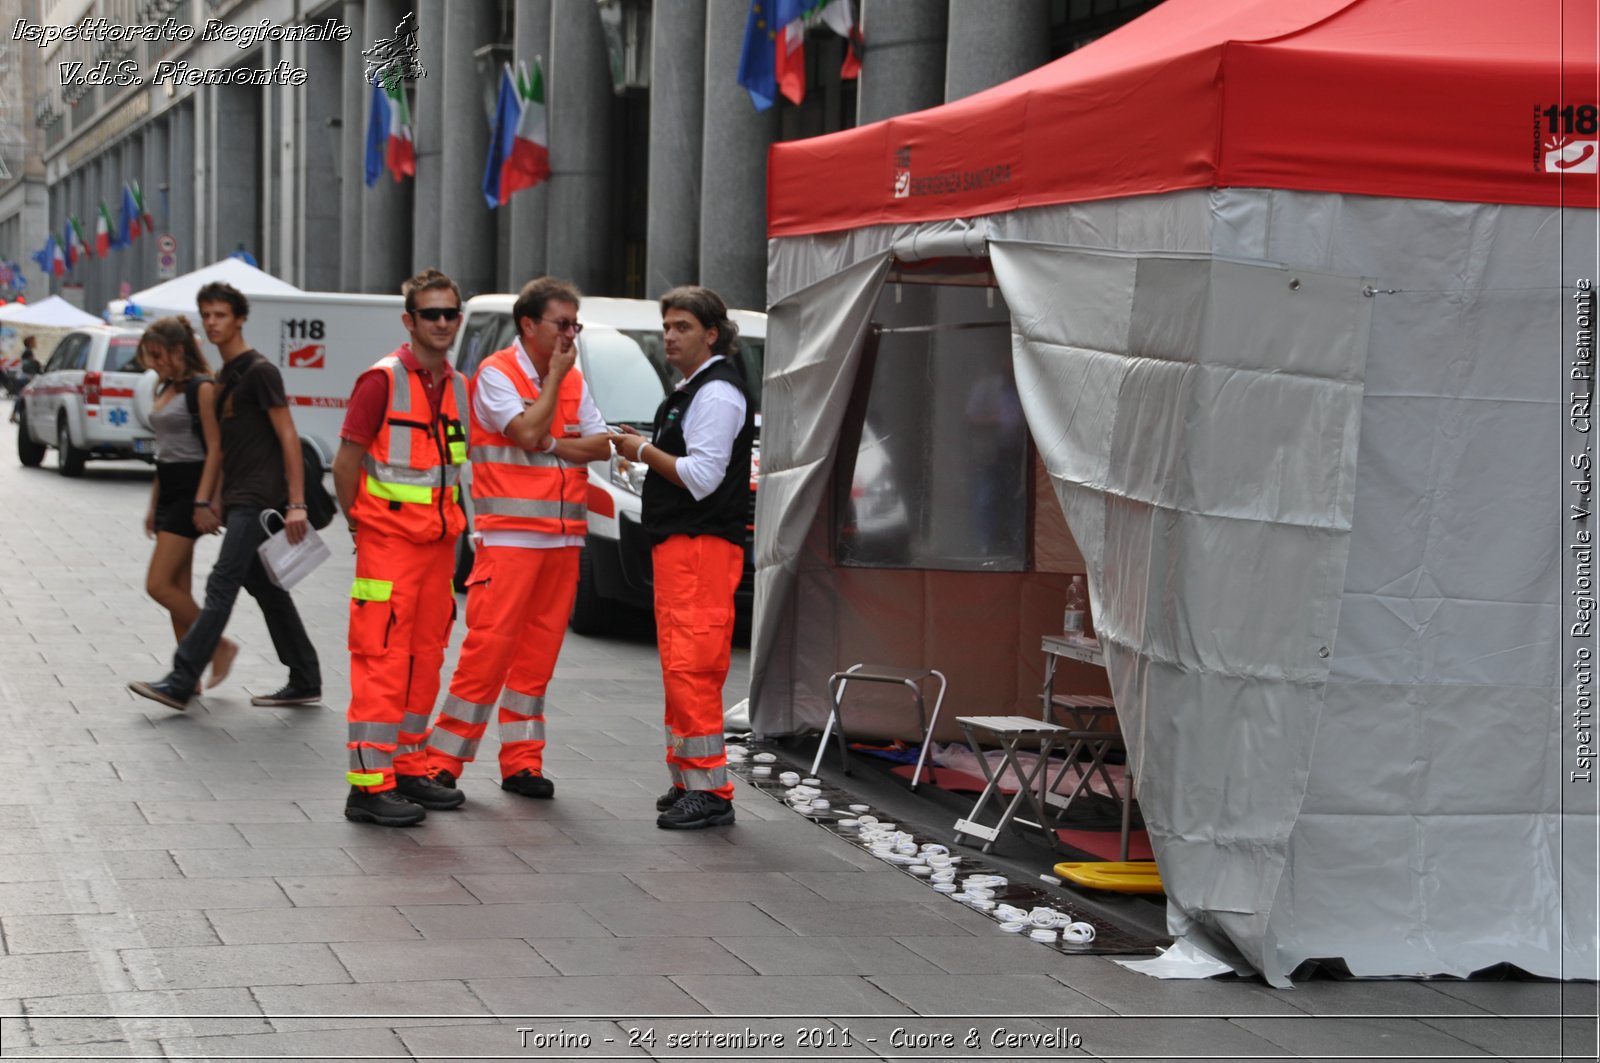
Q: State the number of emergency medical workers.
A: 3